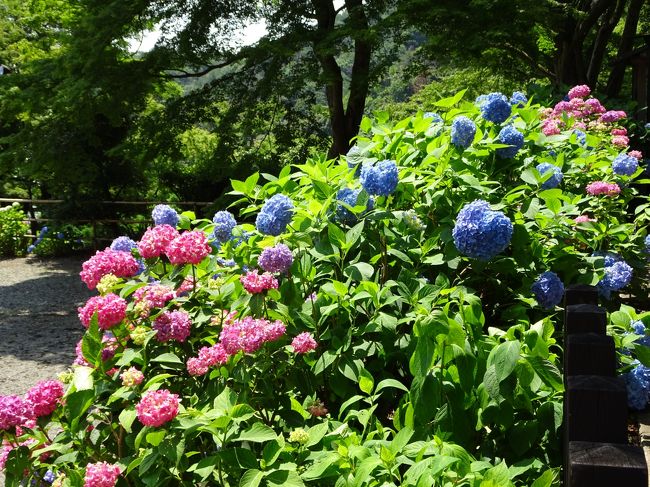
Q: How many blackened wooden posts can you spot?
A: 5